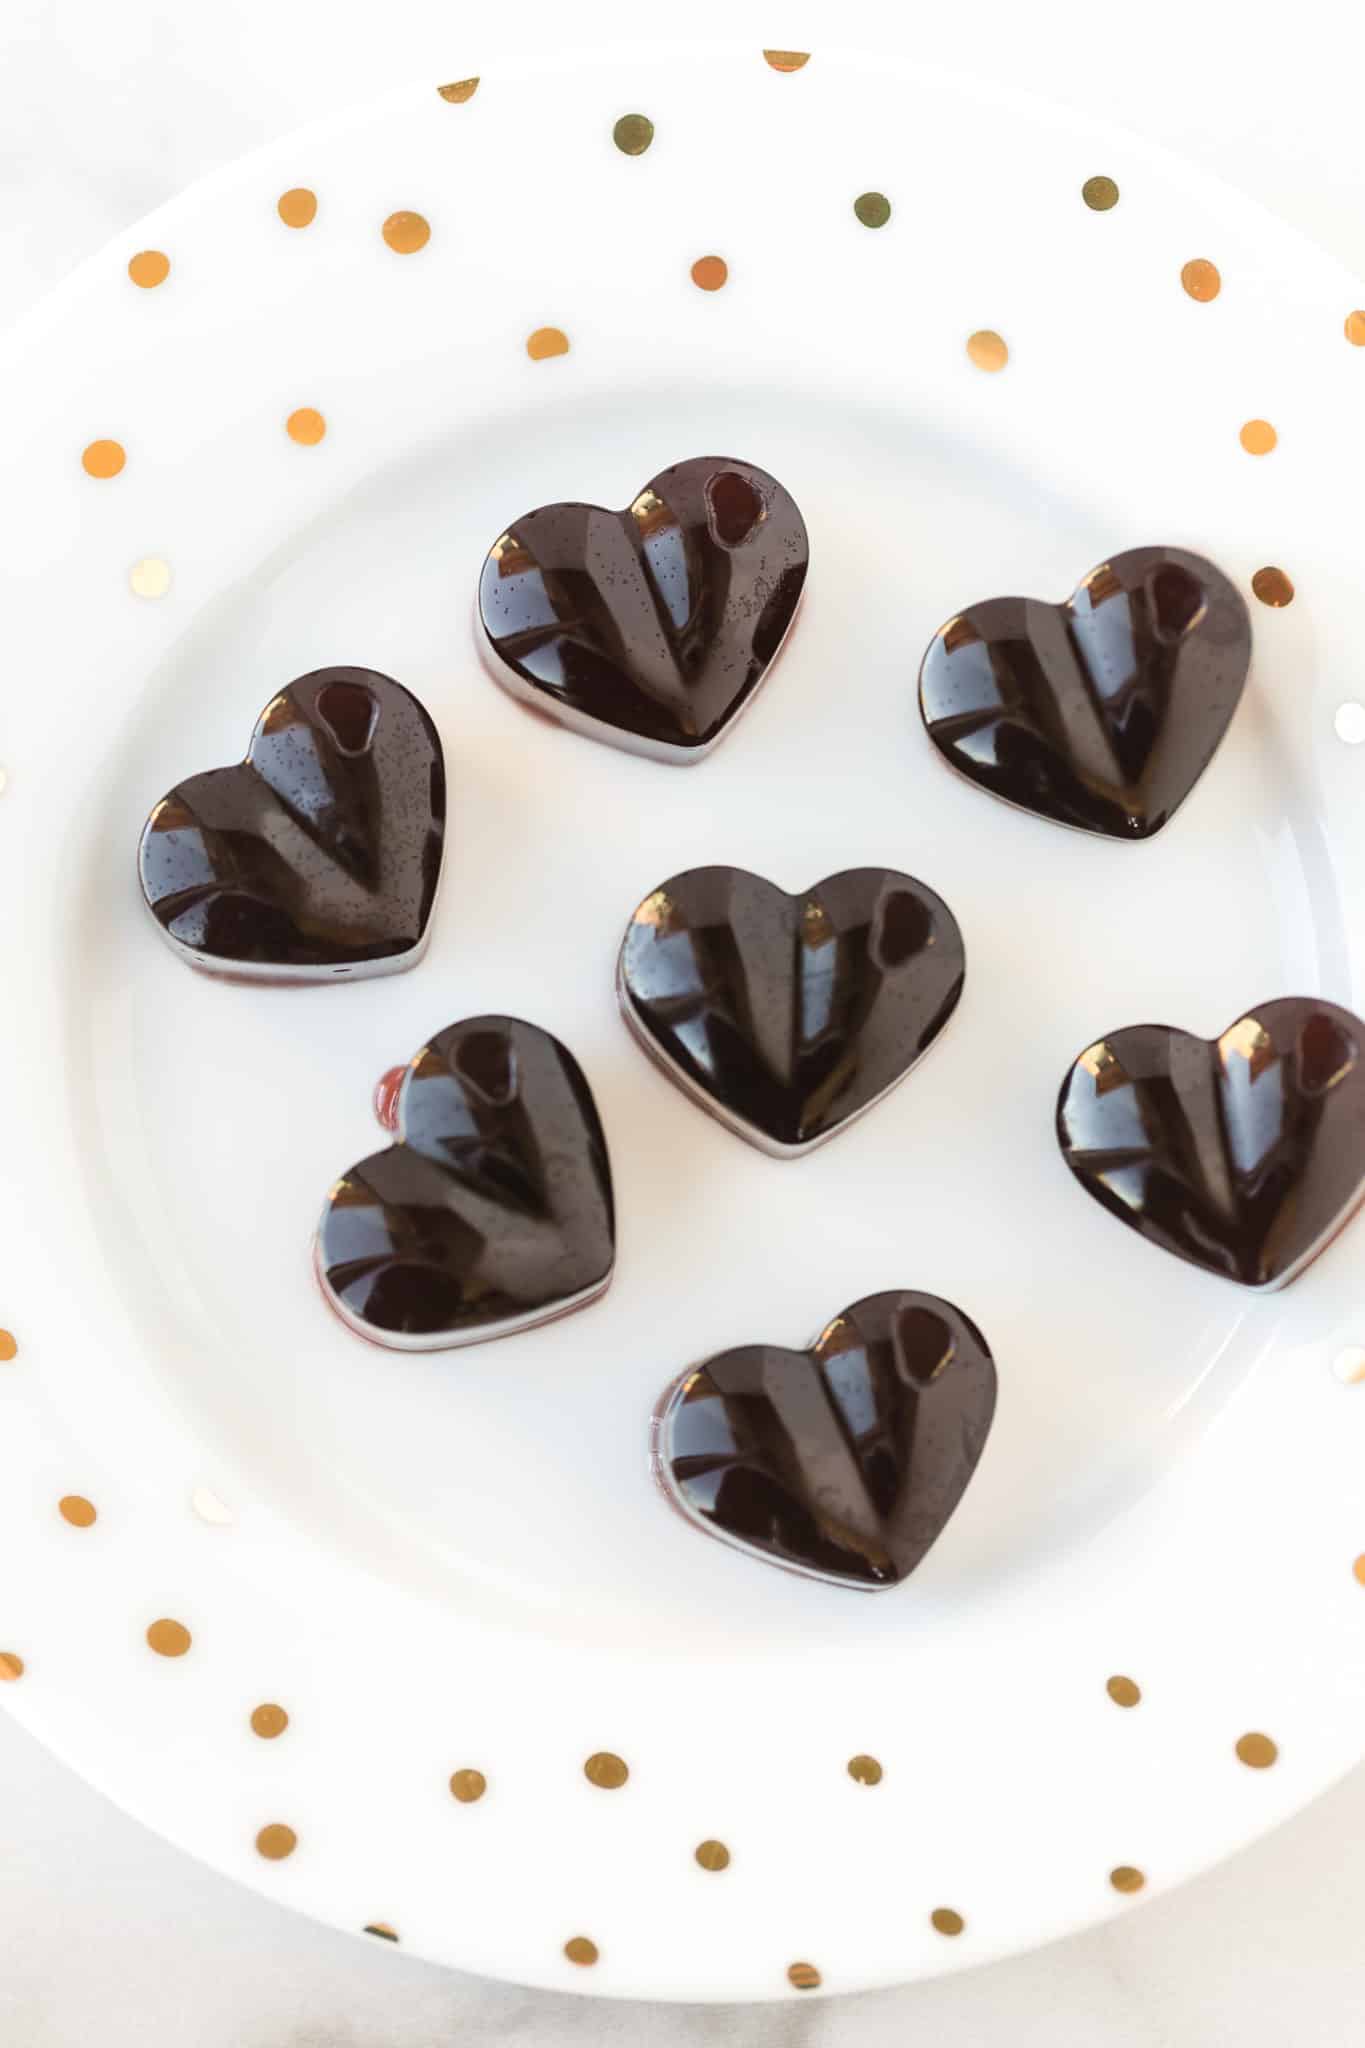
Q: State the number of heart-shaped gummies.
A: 7